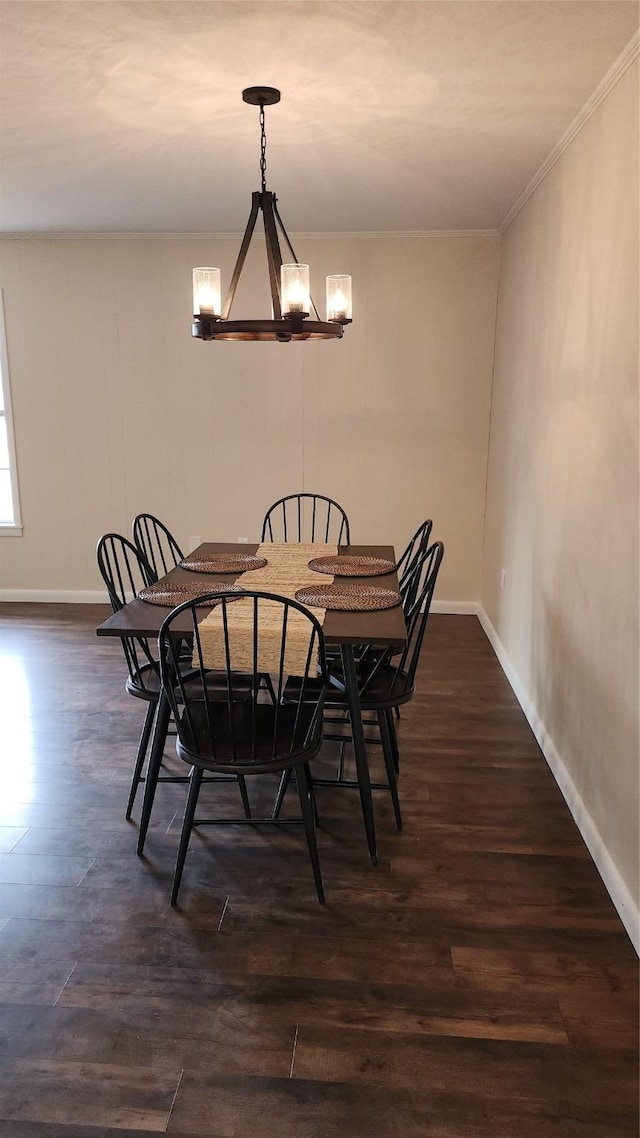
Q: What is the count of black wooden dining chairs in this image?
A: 6